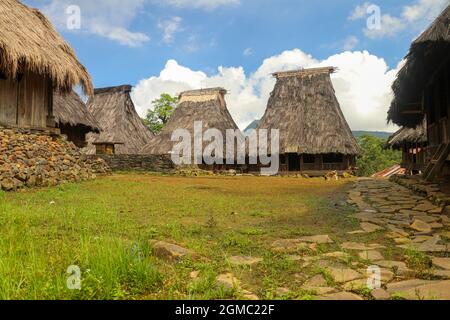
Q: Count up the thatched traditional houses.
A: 7